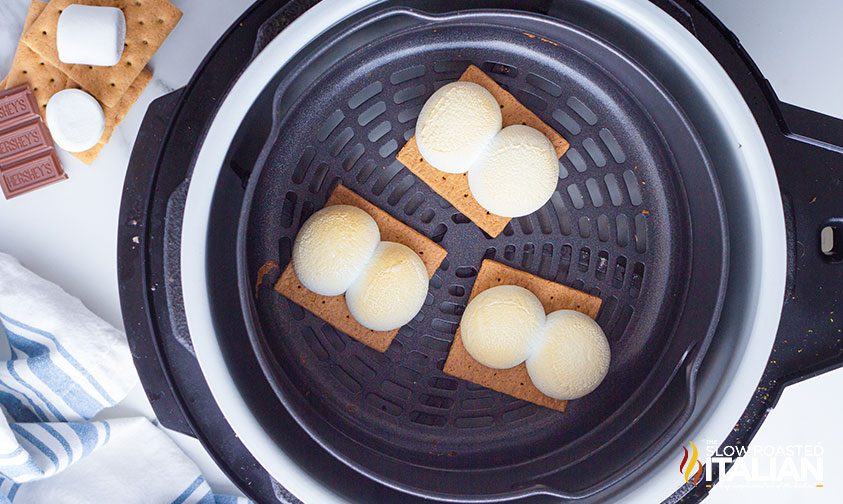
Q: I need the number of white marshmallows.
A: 8